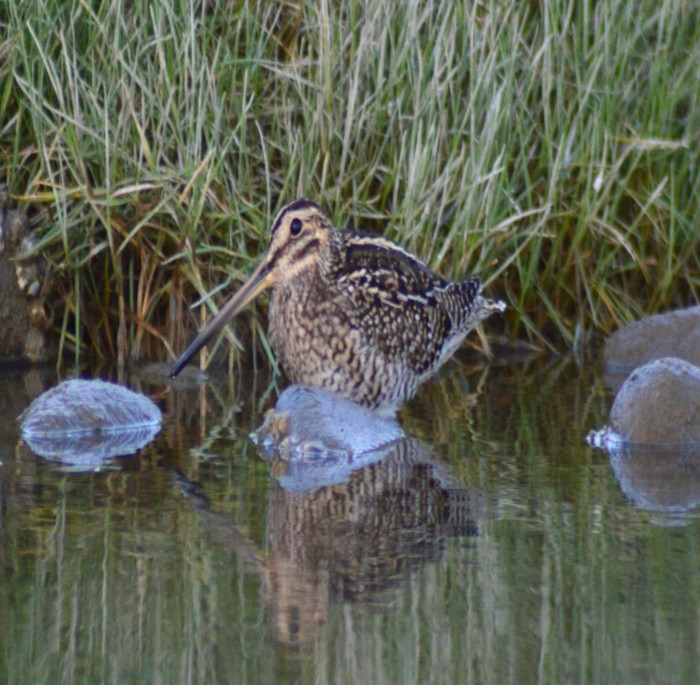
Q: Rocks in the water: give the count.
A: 4